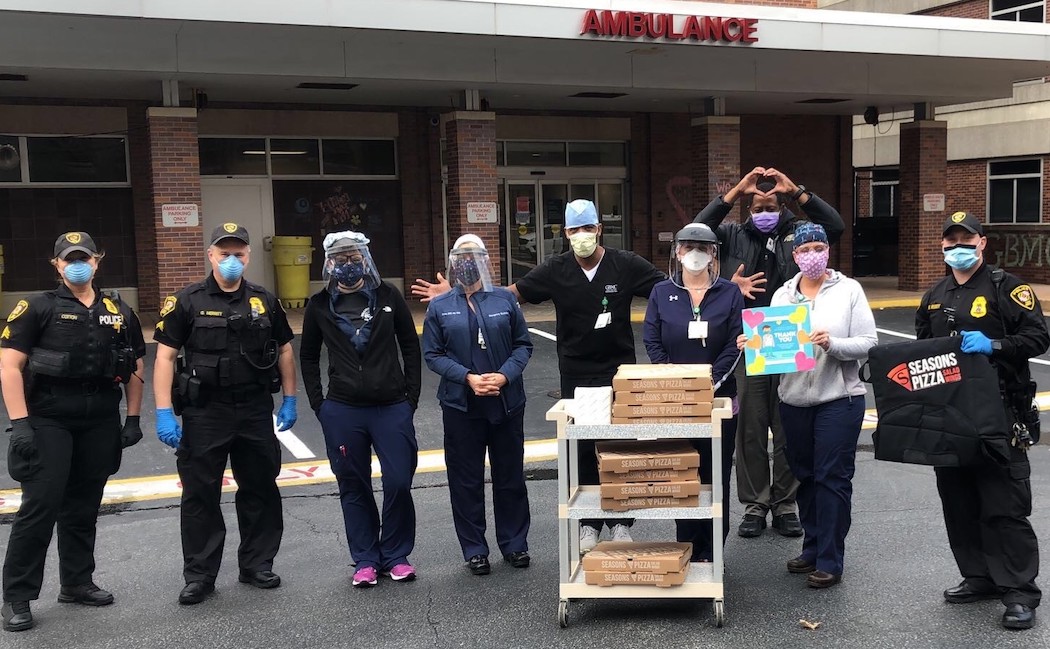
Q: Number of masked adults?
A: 9